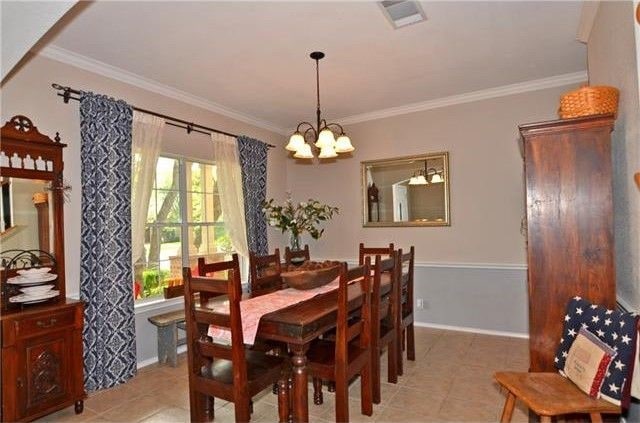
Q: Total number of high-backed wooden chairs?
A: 8